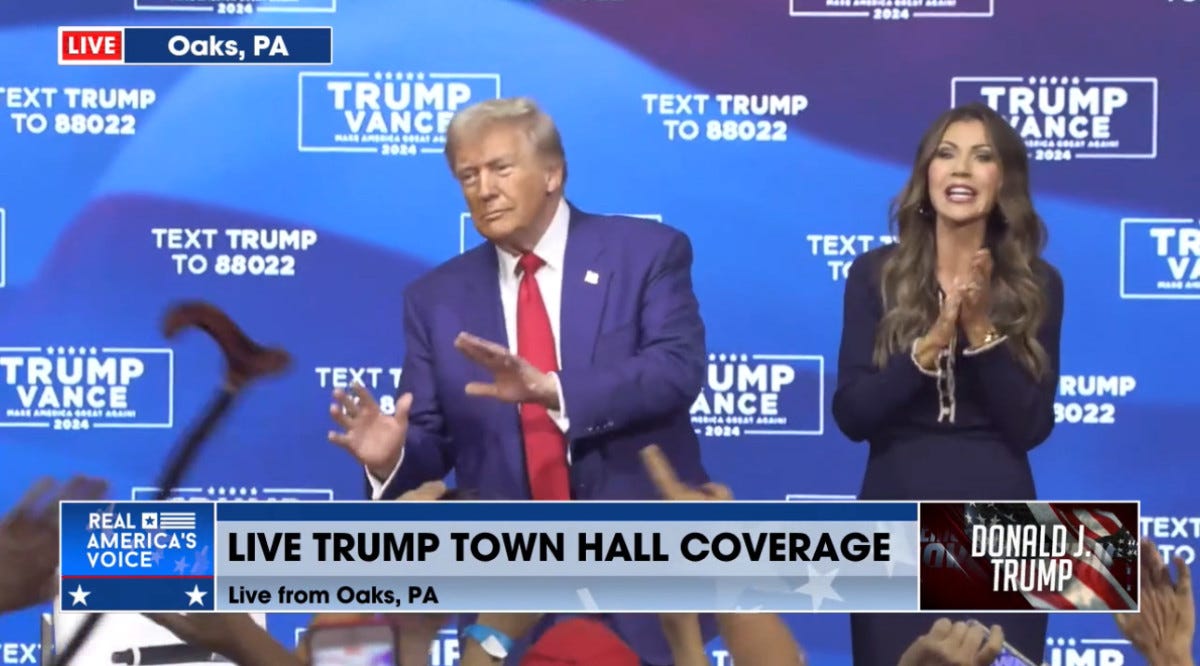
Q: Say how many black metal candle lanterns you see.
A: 0